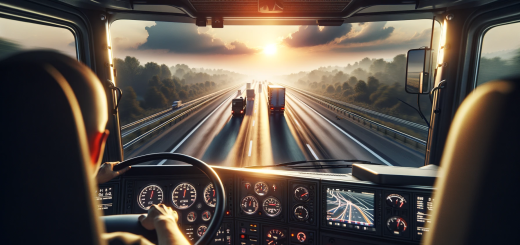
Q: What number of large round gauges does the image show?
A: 3